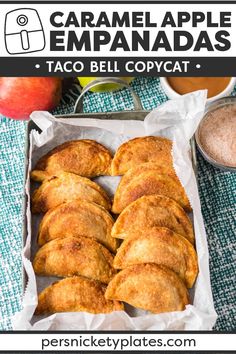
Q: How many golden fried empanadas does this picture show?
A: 10